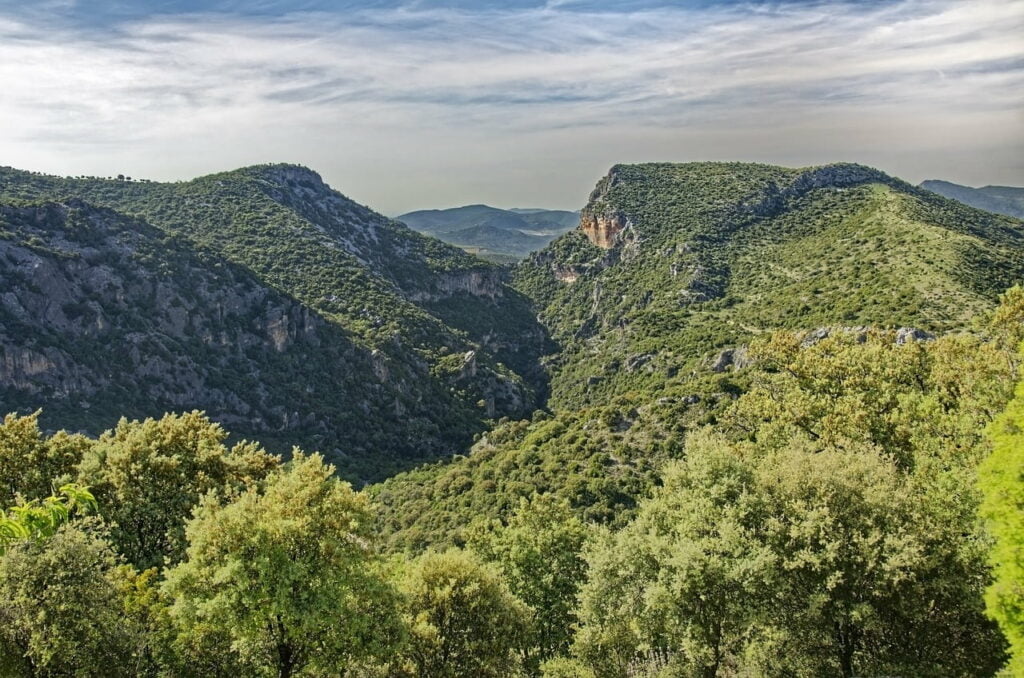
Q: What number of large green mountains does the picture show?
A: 2